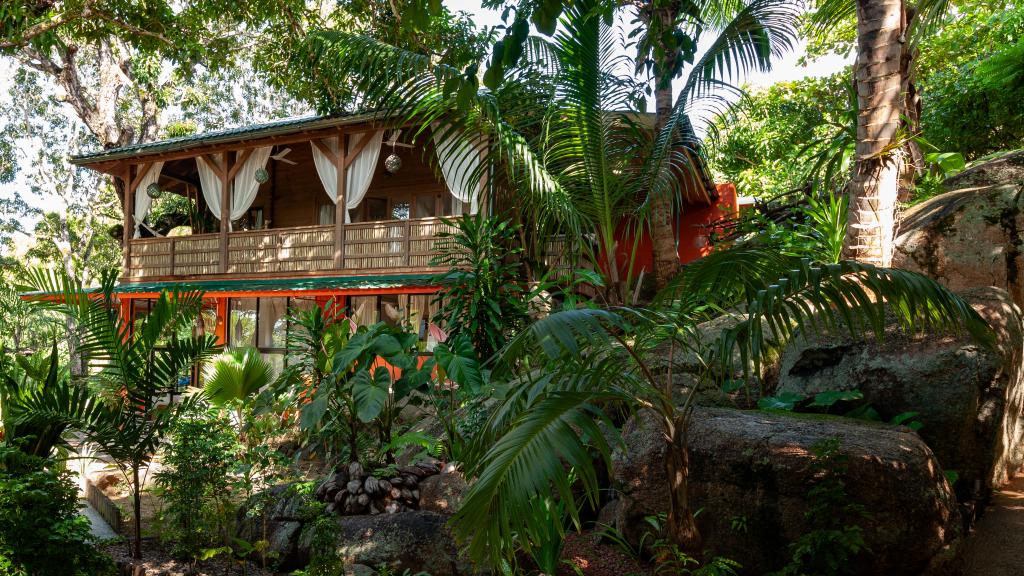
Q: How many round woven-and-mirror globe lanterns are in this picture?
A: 3